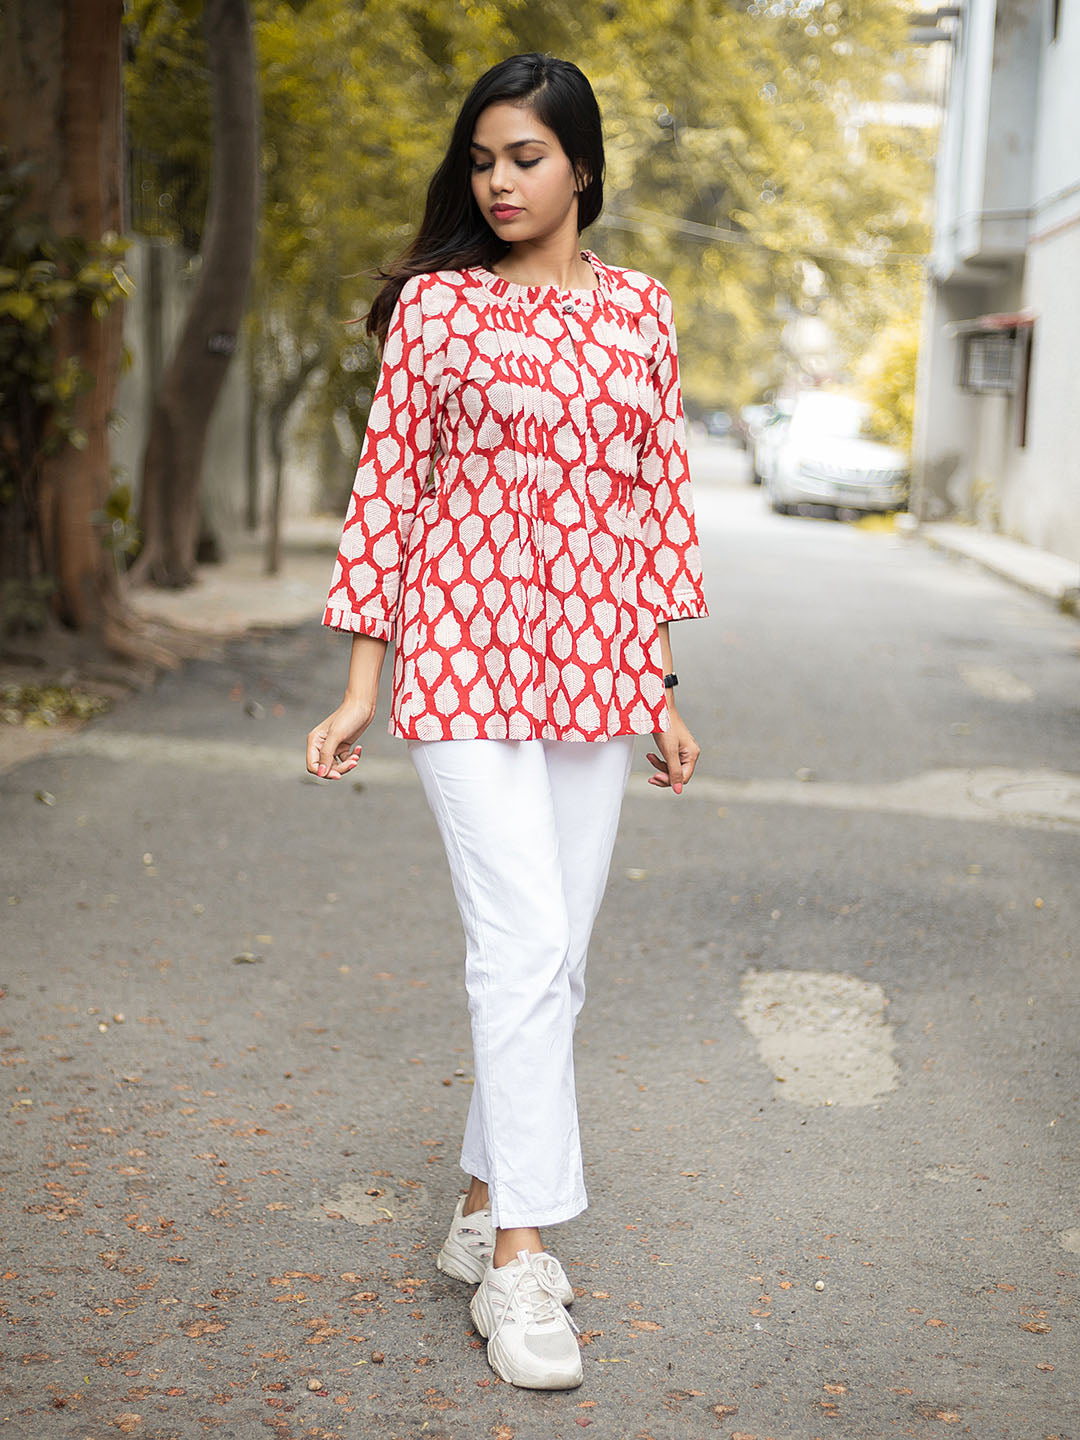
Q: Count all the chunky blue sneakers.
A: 0